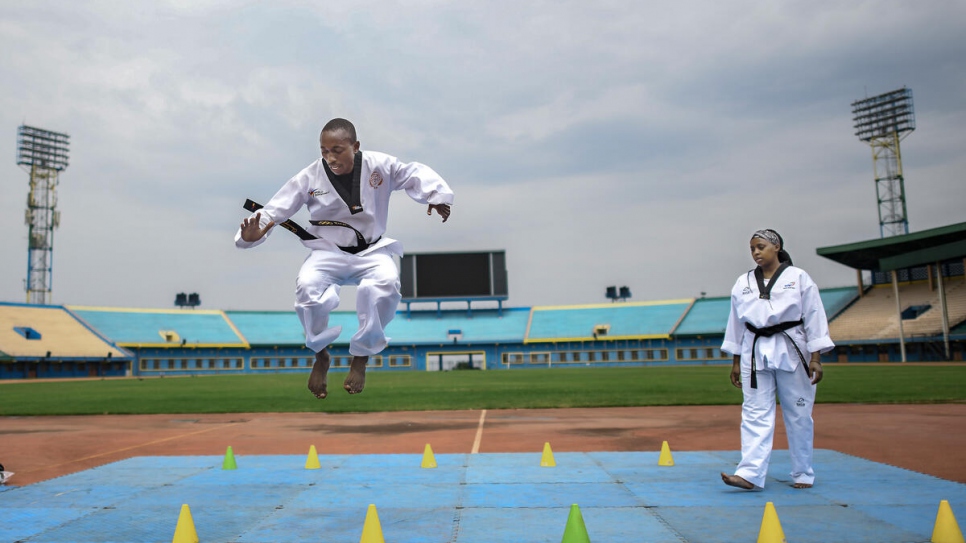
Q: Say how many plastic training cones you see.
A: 10